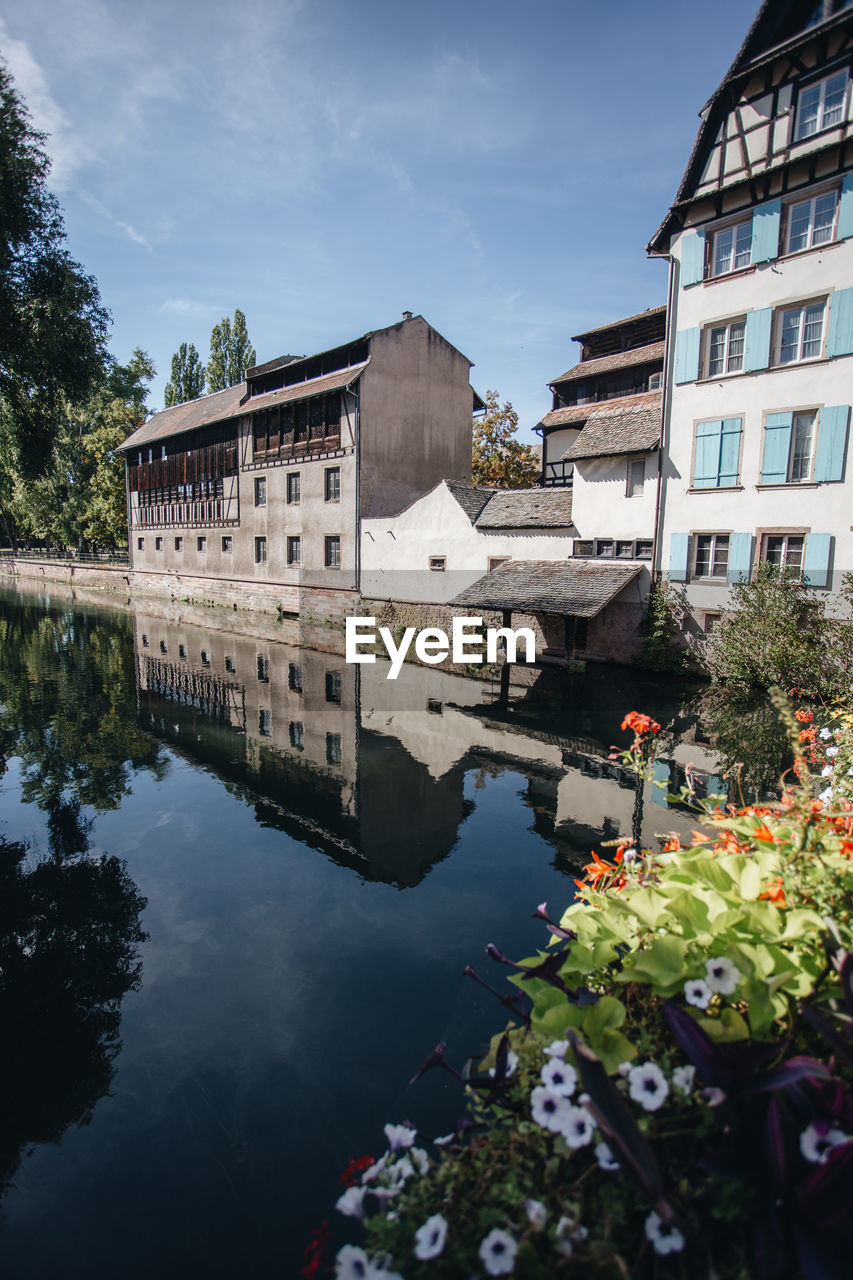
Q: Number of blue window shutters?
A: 13